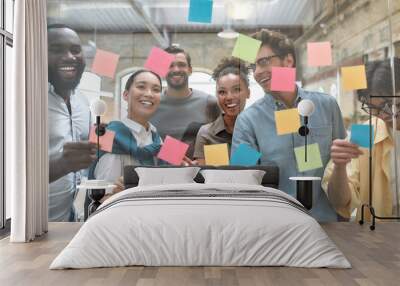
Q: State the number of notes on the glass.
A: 14